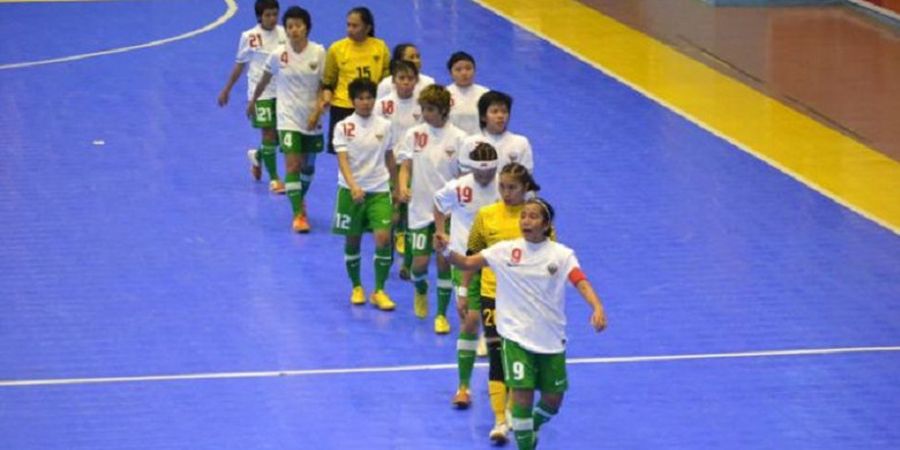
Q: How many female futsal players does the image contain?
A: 12